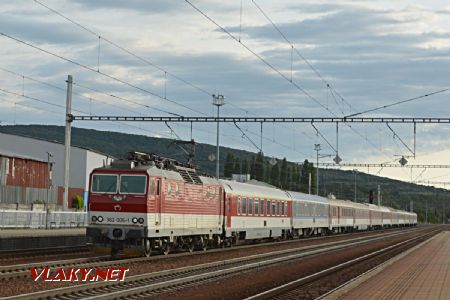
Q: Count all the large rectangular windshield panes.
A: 2